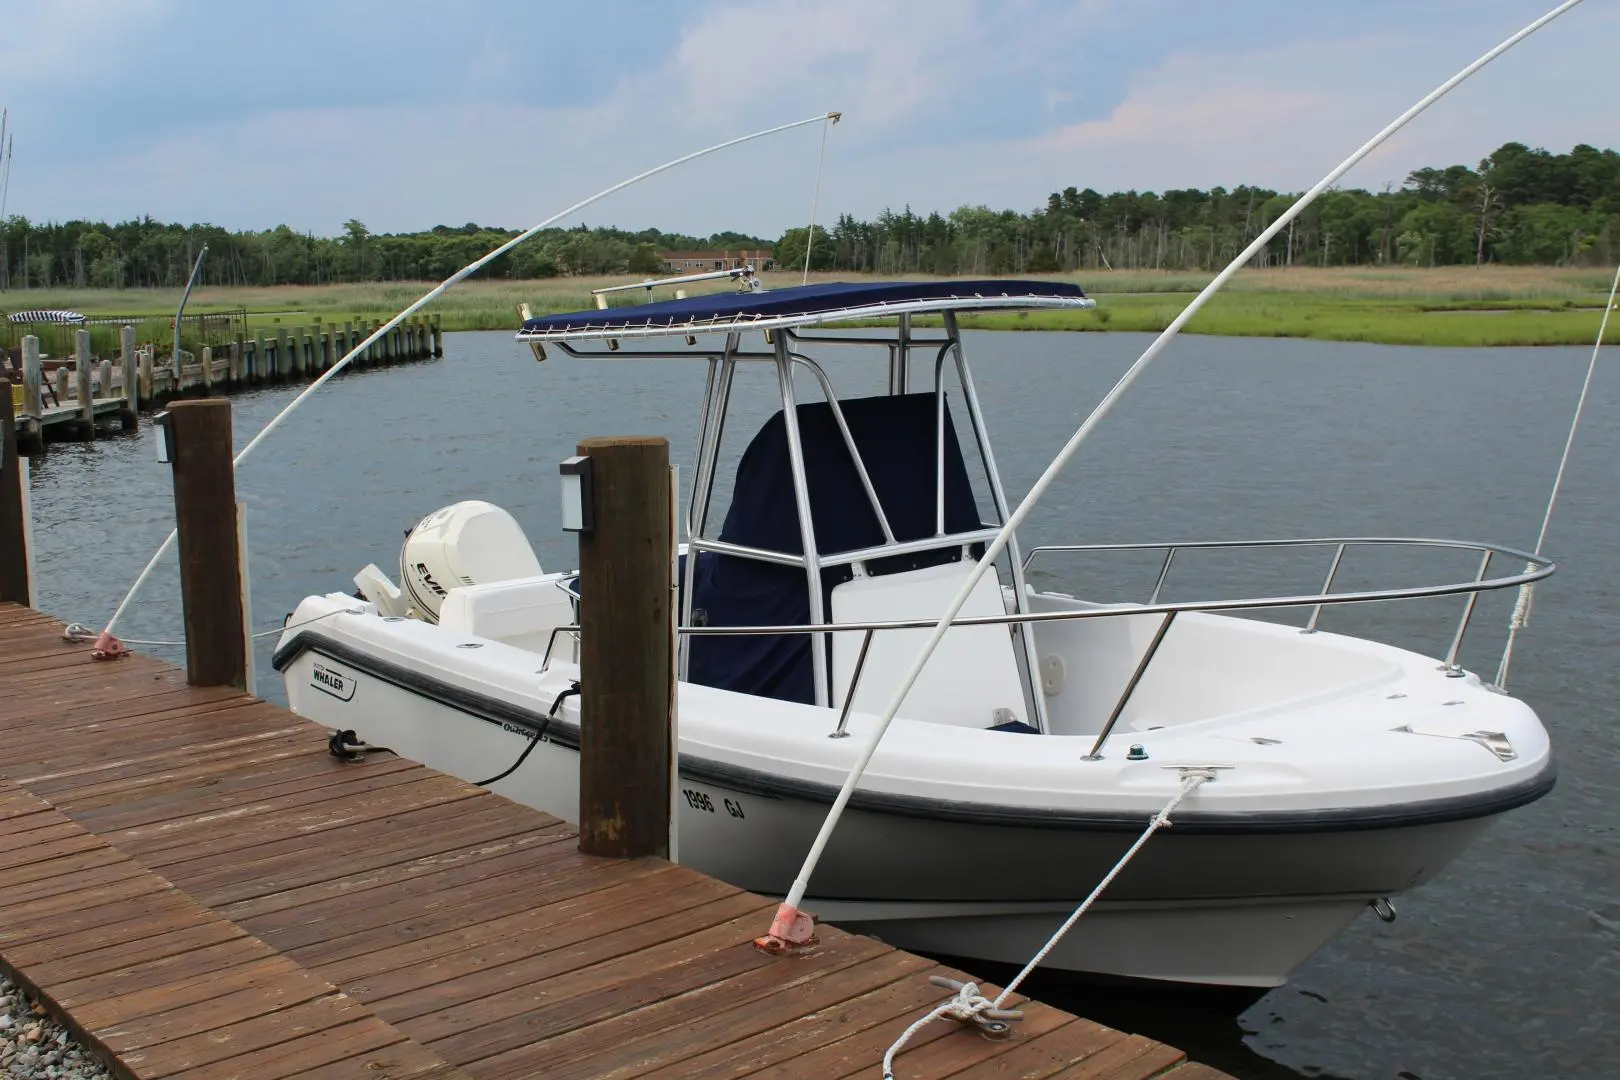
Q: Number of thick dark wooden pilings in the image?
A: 3